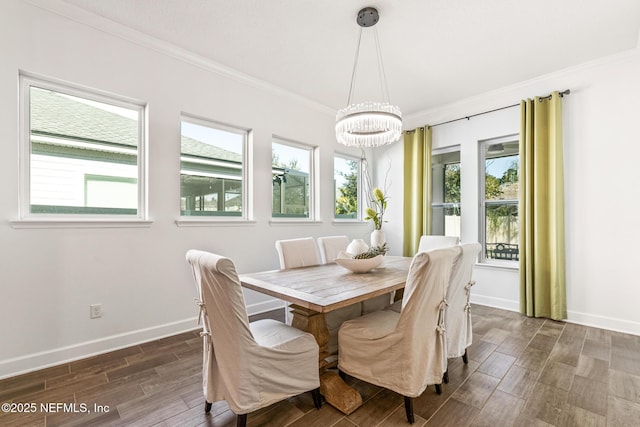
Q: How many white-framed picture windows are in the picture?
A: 4